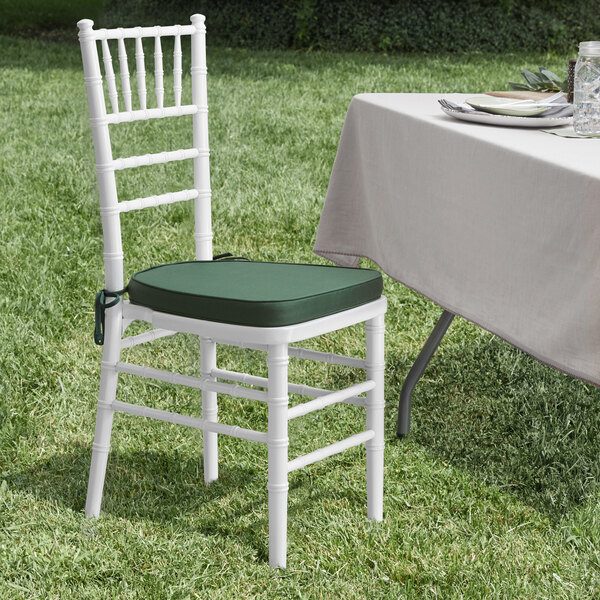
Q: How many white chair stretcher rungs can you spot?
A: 7